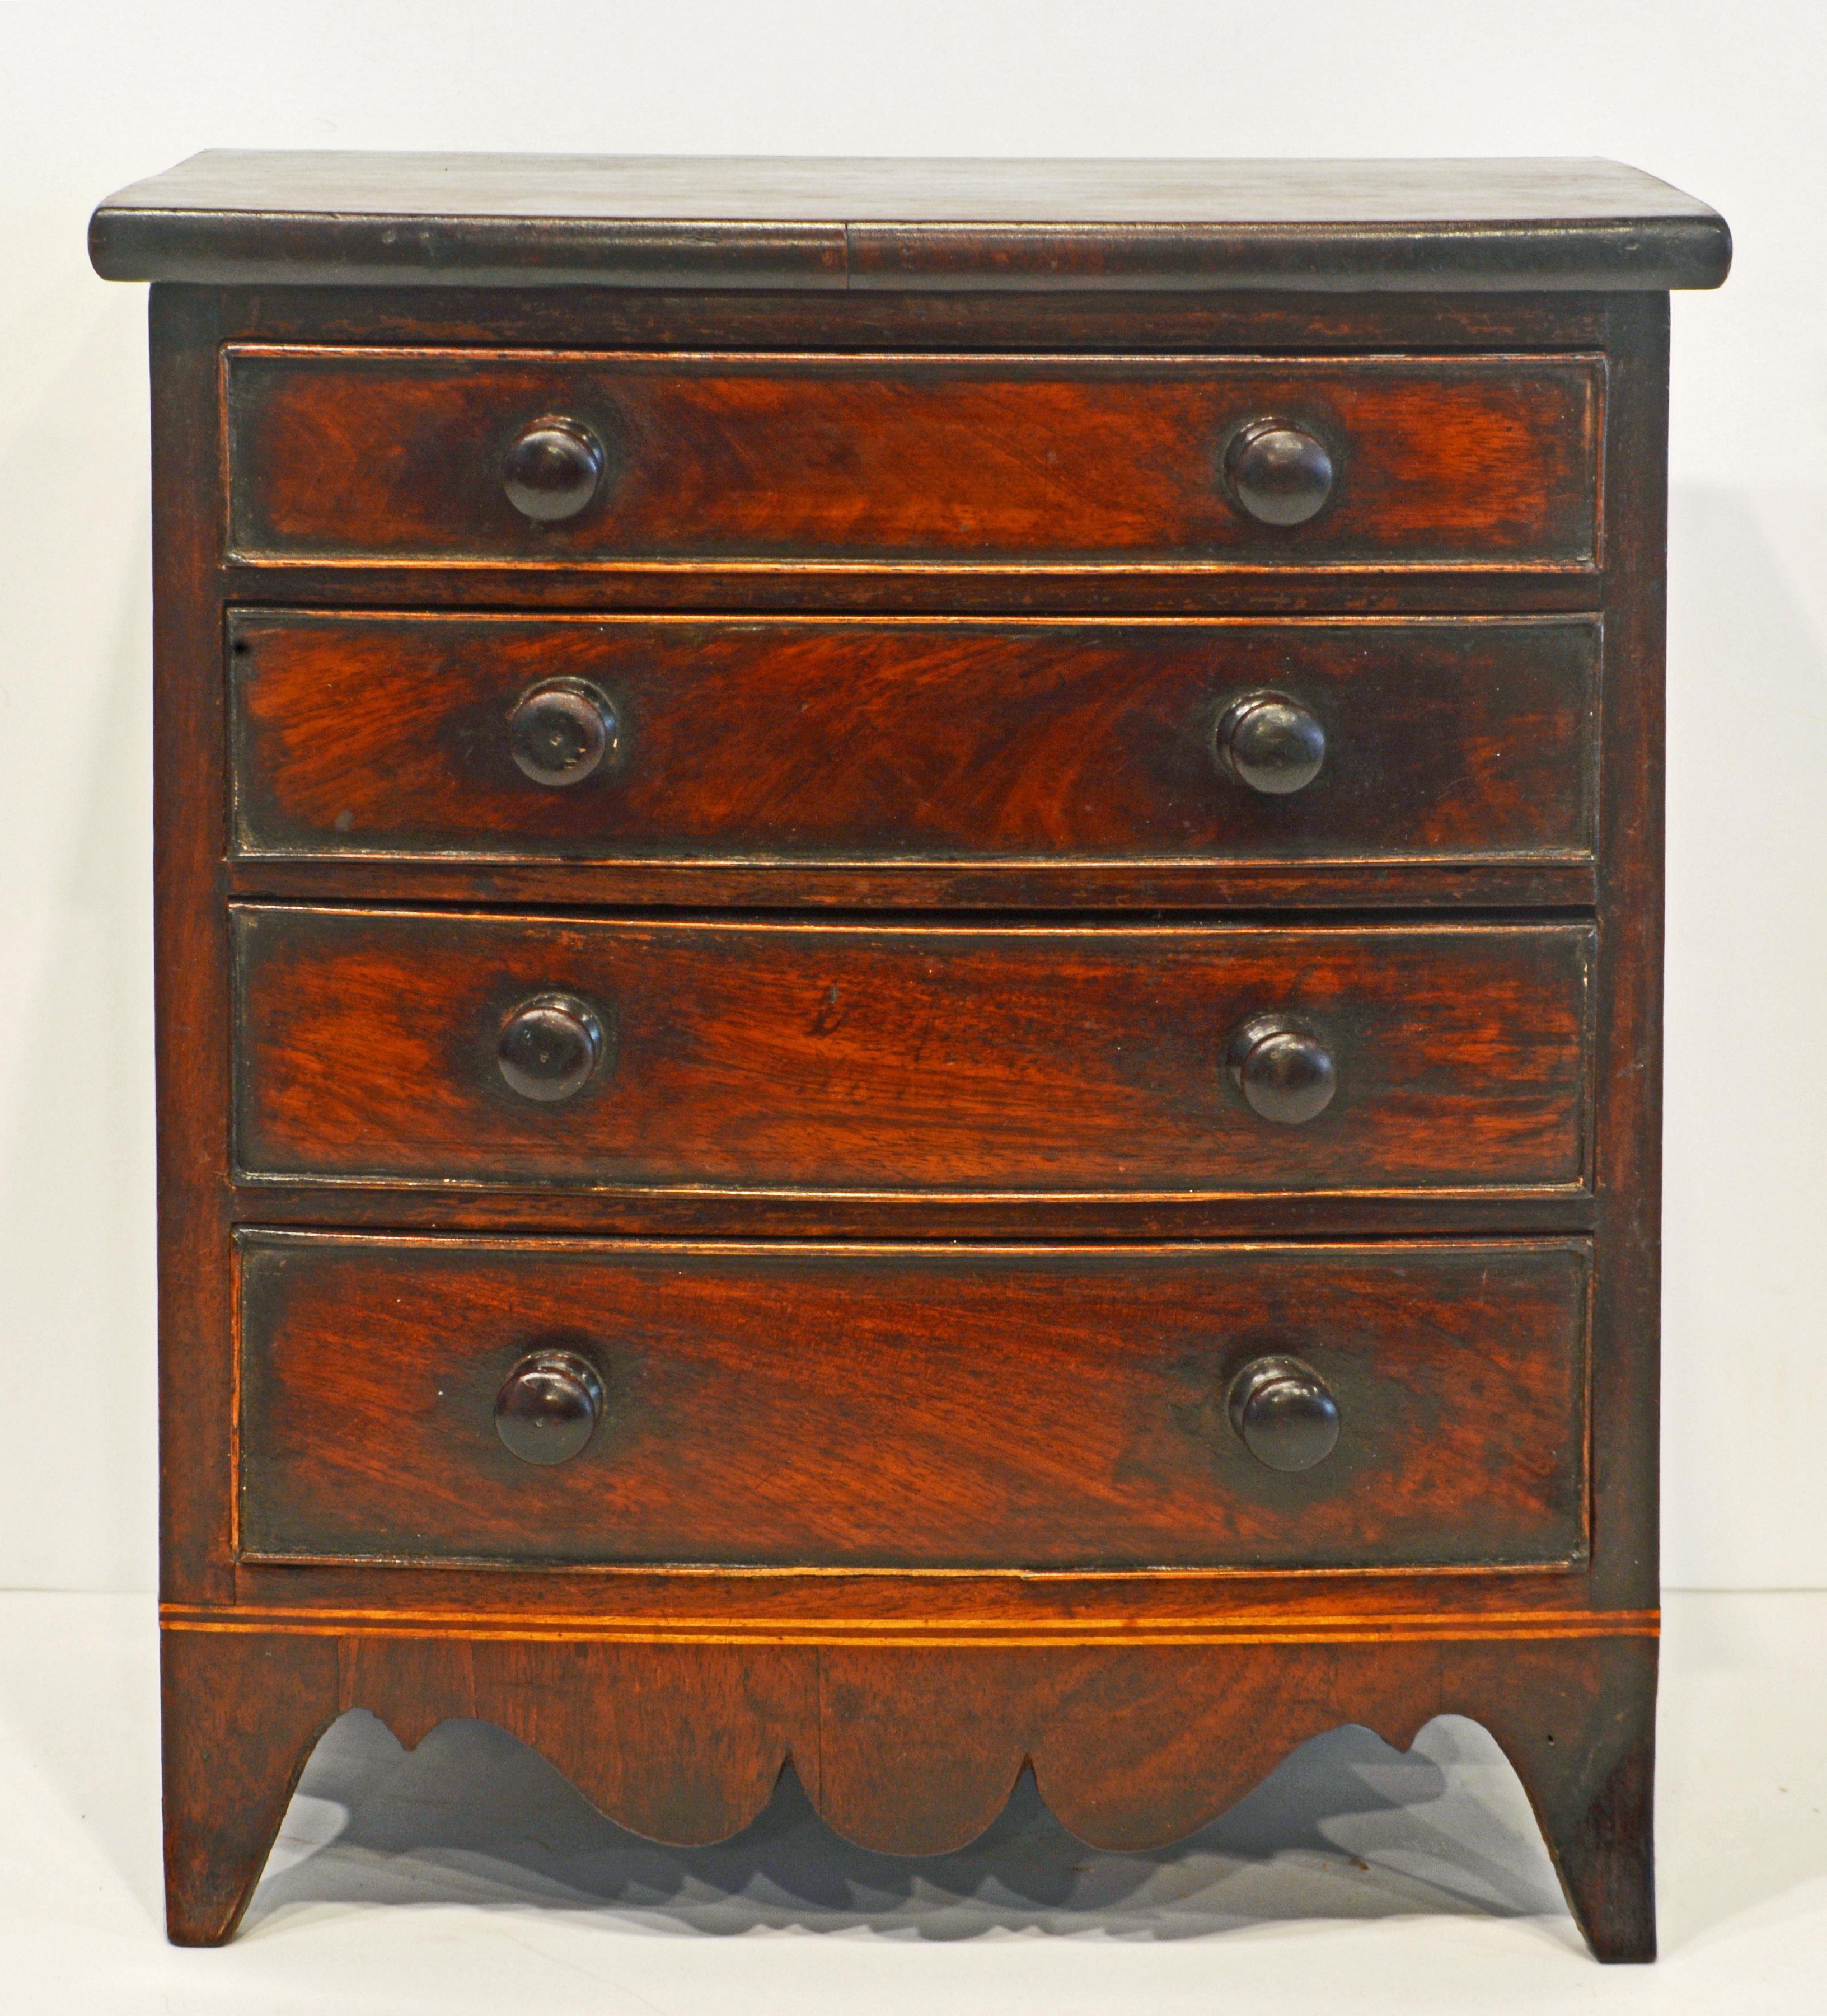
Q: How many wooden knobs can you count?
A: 8